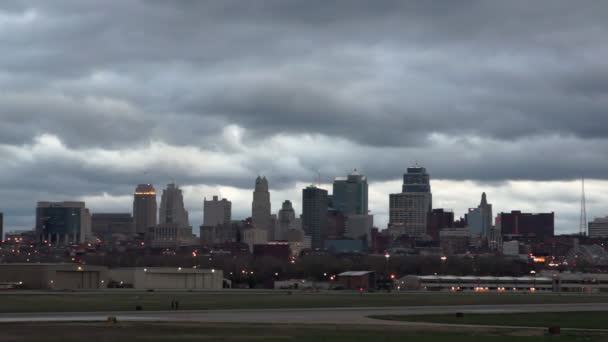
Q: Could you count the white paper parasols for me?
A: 0